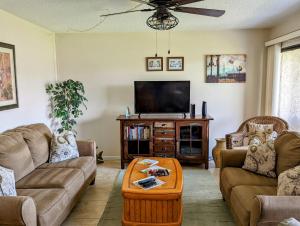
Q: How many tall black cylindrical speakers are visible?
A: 2